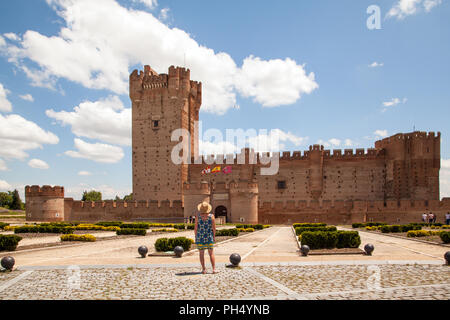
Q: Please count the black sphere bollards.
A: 7